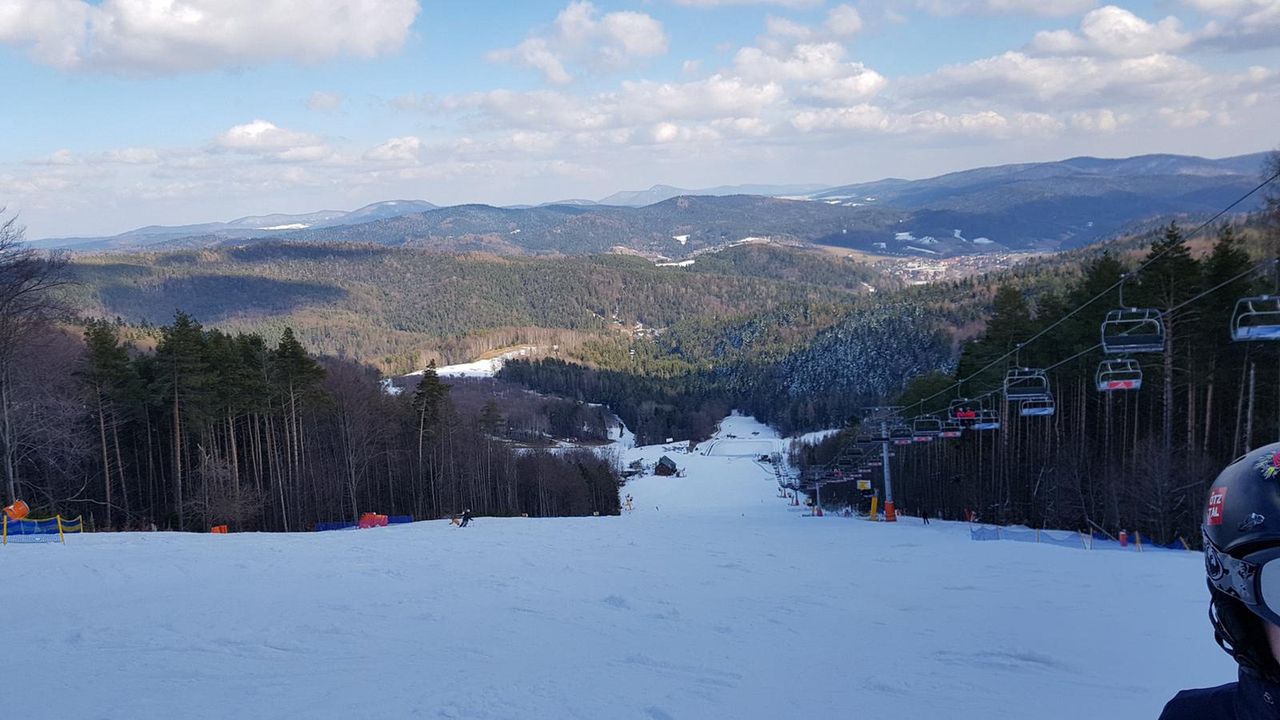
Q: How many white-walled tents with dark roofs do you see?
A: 0